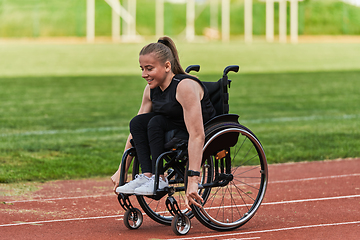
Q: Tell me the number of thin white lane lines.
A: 3